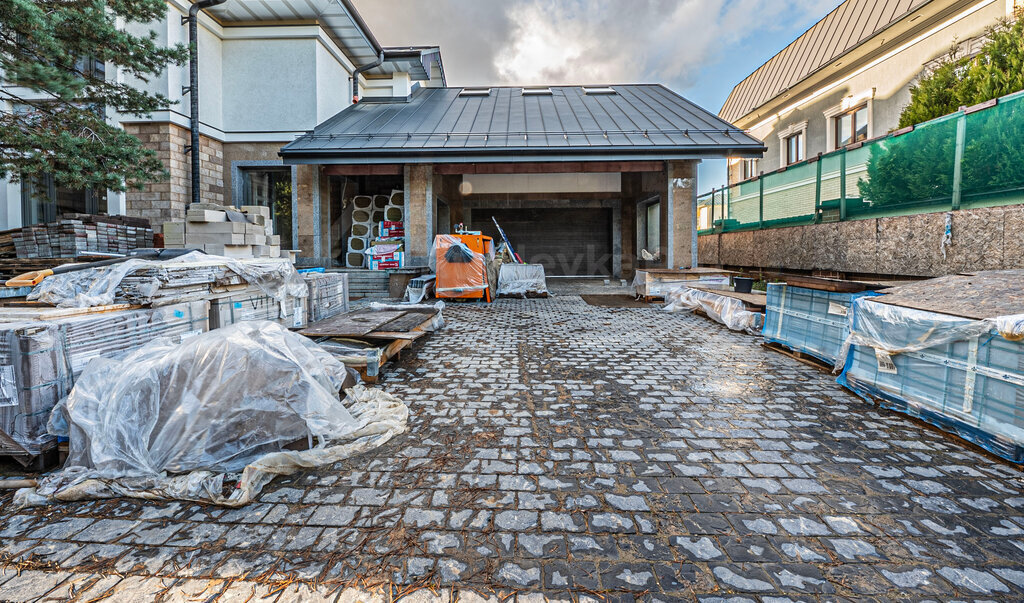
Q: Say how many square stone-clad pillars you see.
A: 3